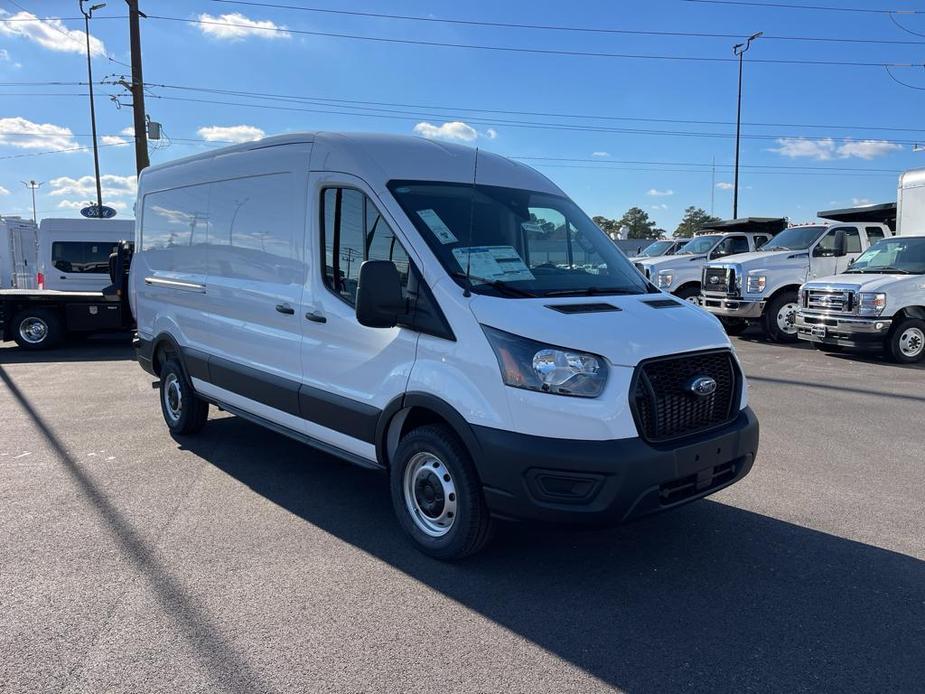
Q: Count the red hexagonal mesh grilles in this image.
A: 0